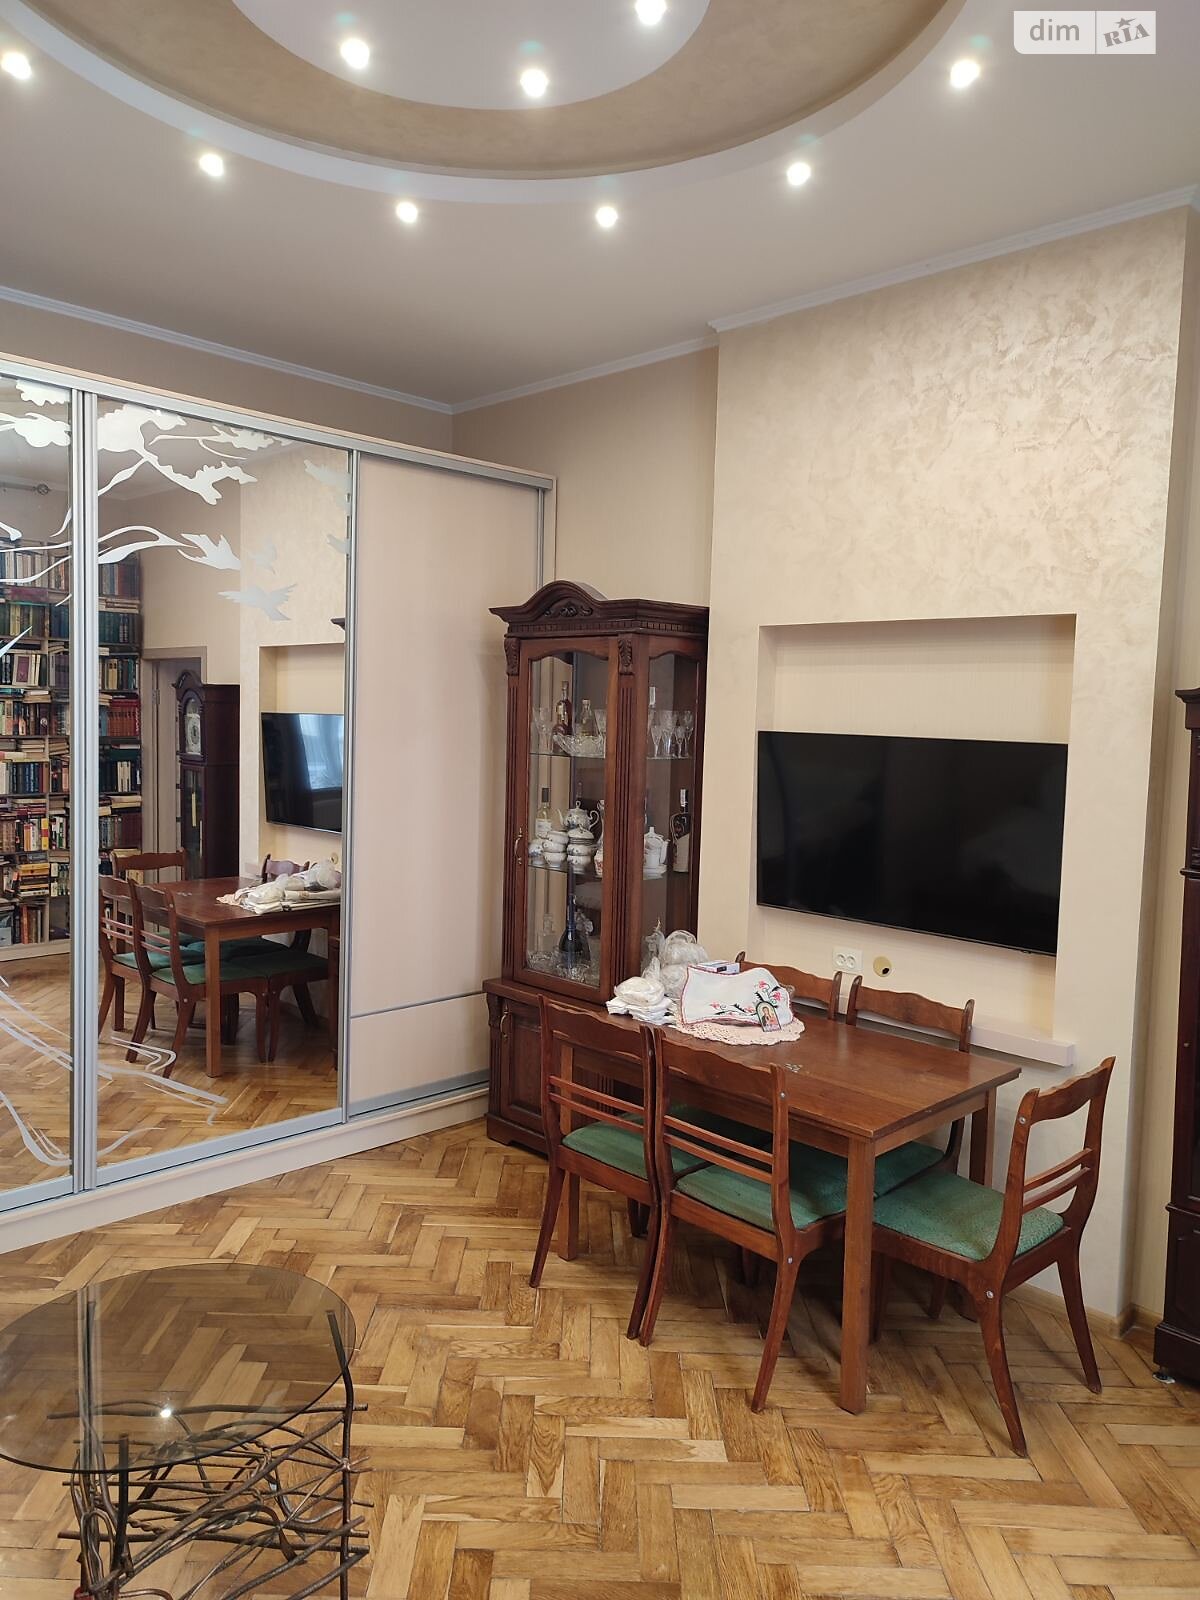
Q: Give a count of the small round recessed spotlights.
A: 9